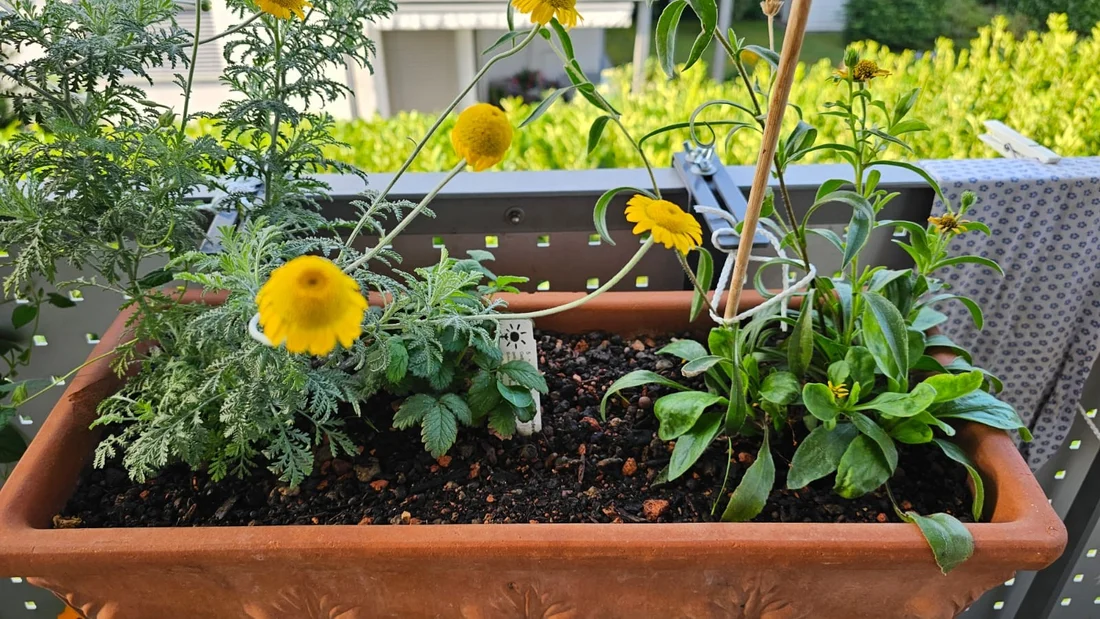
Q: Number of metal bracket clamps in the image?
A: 2